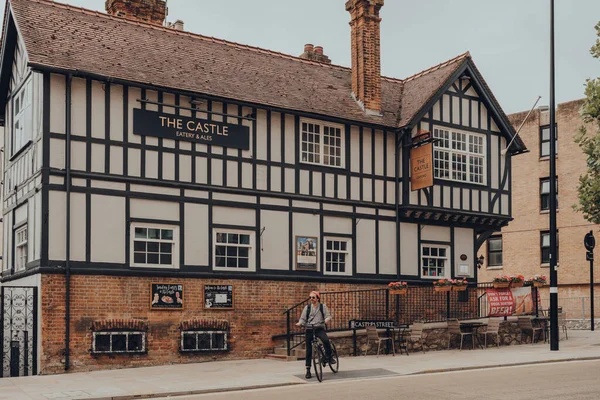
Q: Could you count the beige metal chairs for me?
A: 6